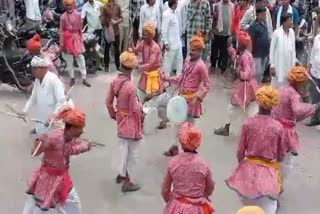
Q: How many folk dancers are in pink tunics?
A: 10